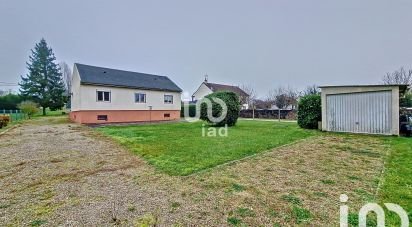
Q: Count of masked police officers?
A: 0